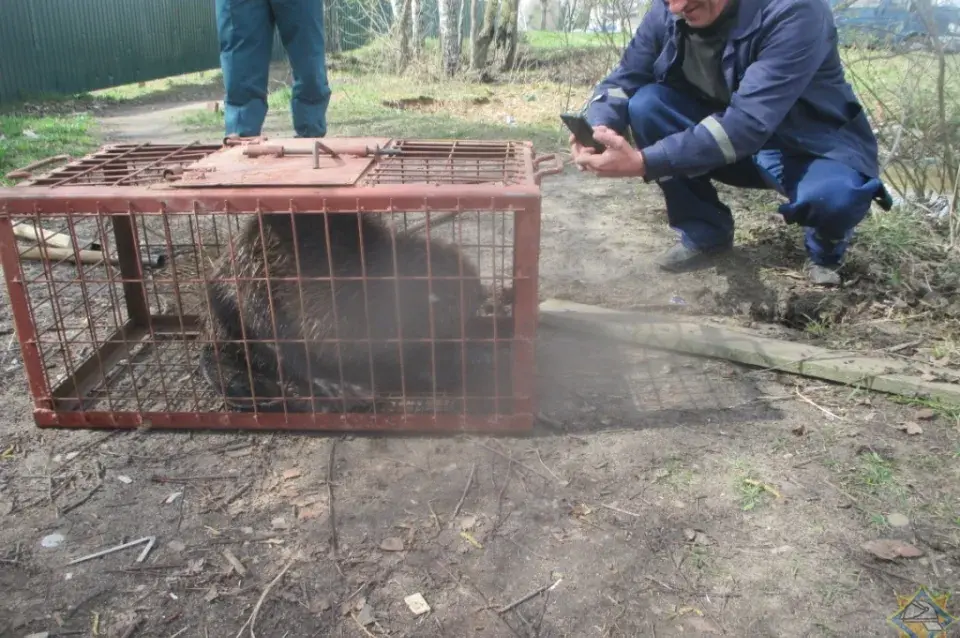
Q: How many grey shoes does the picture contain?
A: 2